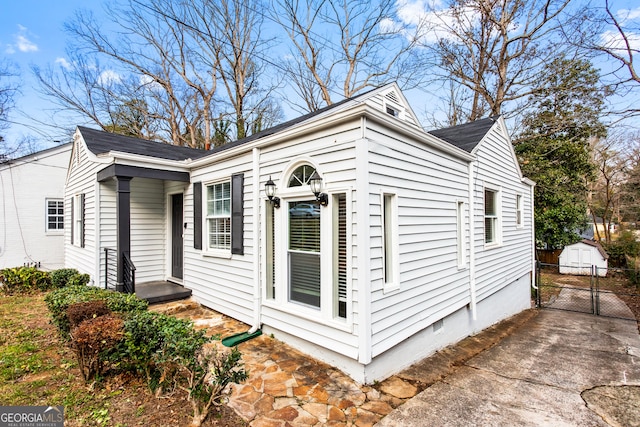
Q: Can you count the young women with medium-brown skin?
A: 0